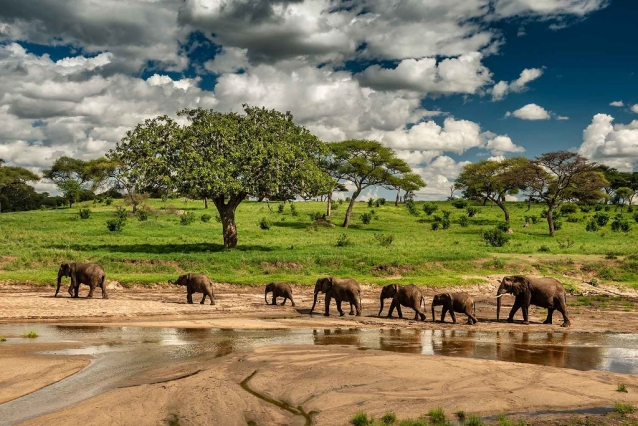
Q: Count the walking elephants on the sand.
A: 7